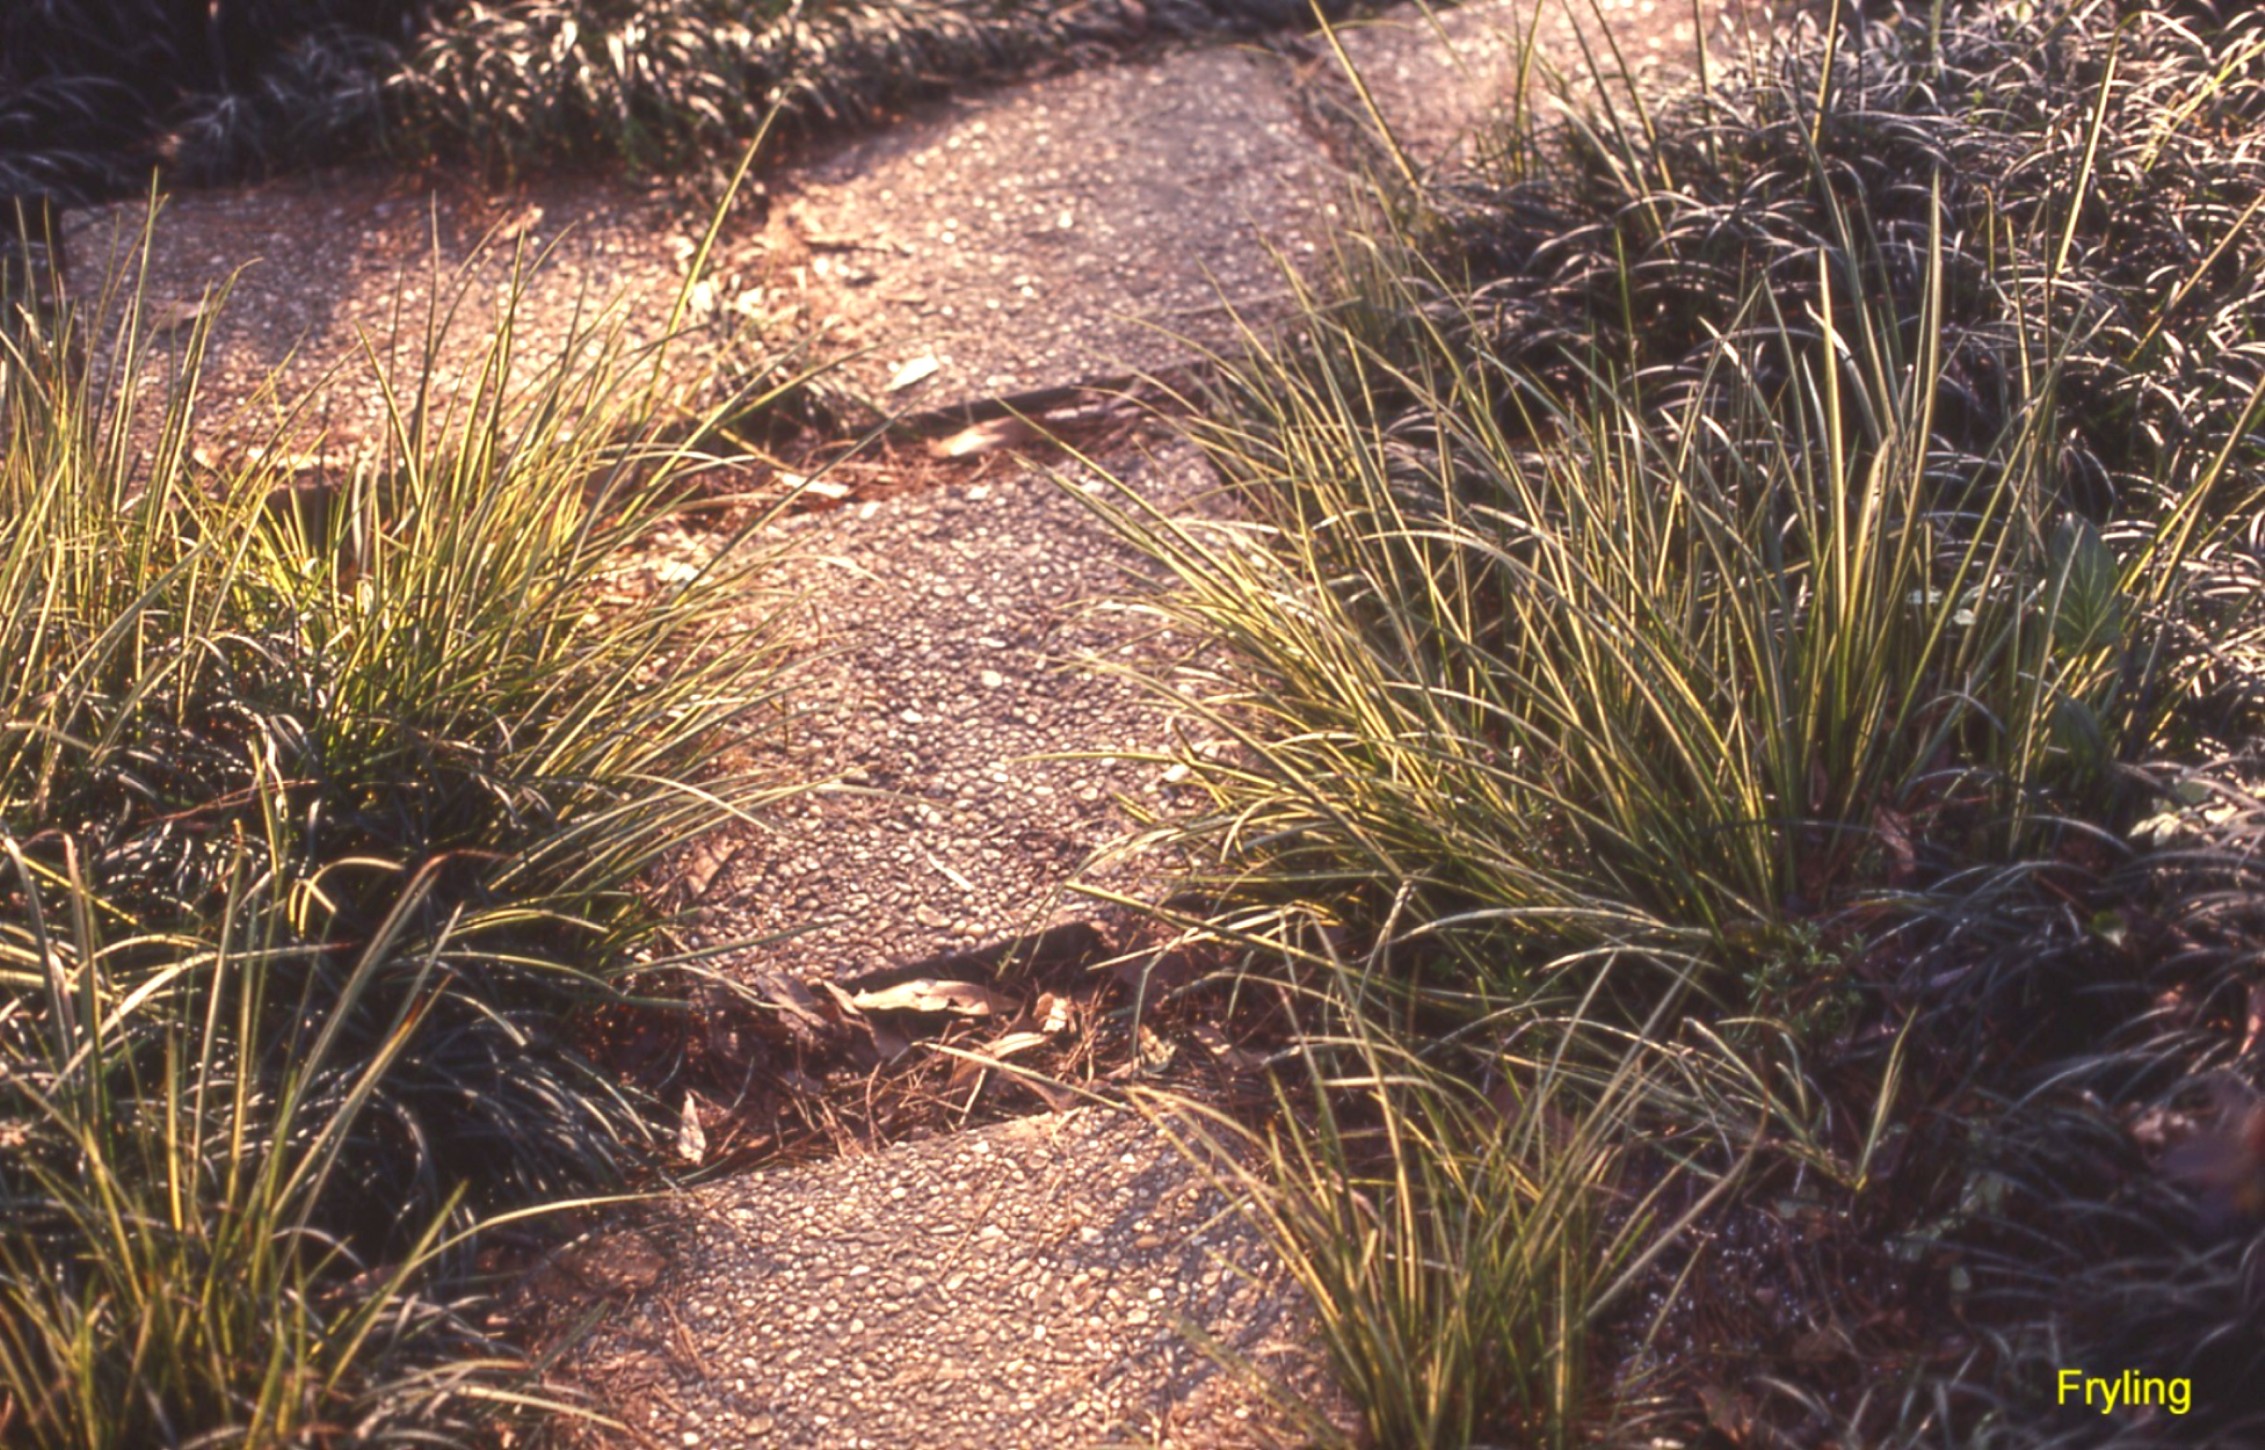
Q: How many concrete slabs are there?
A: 5